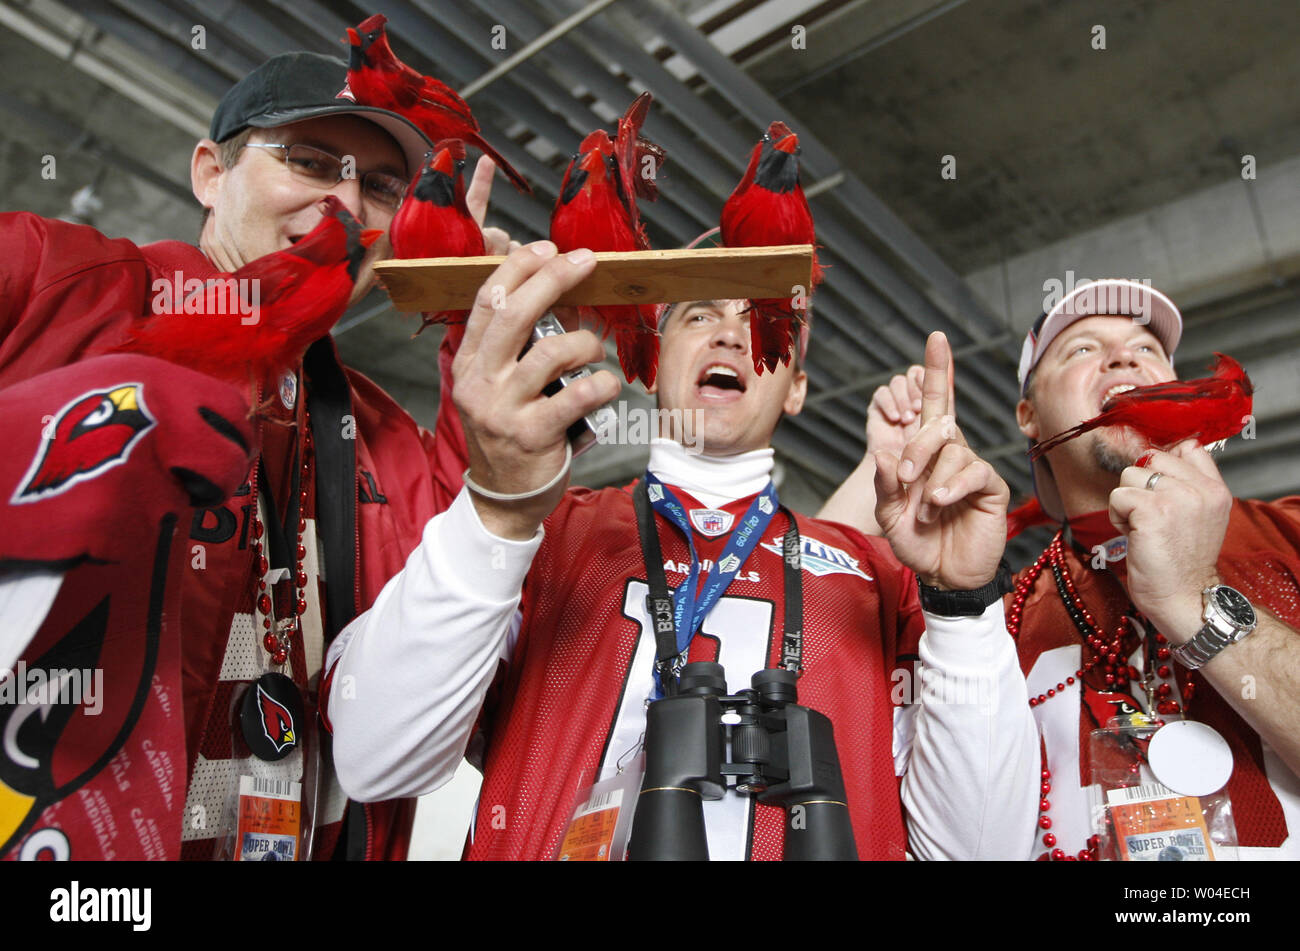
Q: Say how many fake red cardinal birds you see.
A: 6